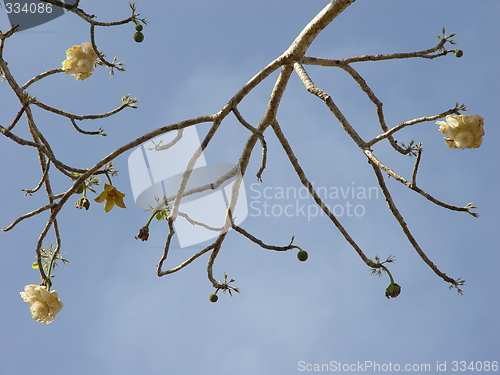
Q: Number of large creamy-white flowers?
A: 3